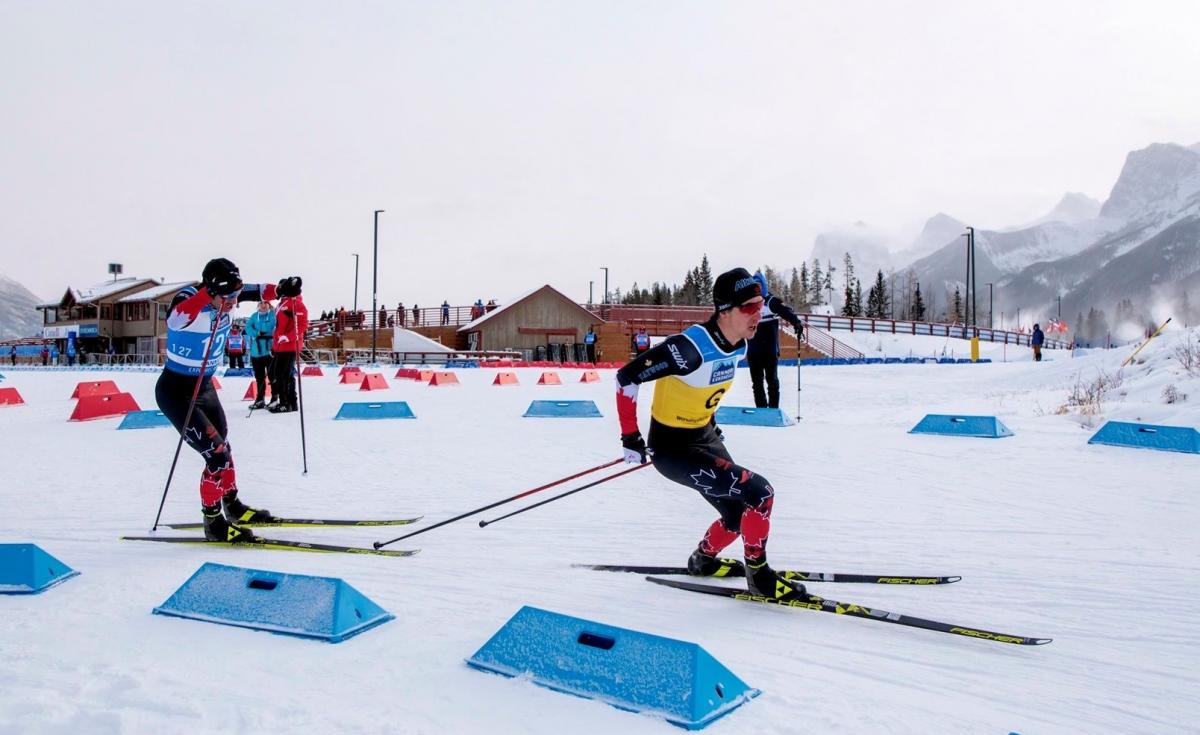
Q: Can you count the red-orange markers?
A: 15